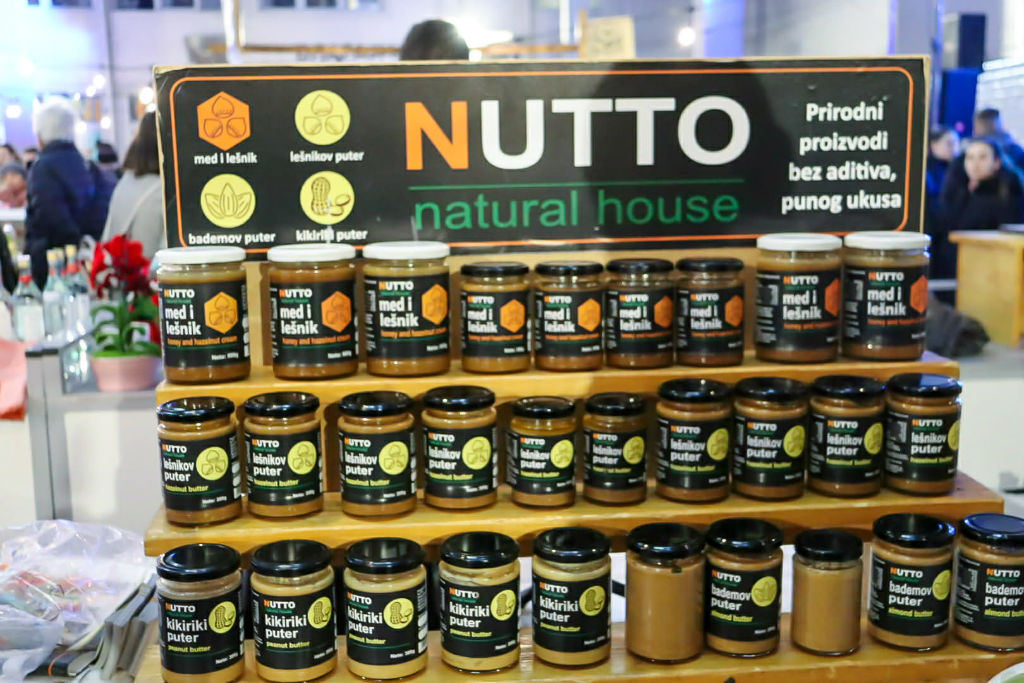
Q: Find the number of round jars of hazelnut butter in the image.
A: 10